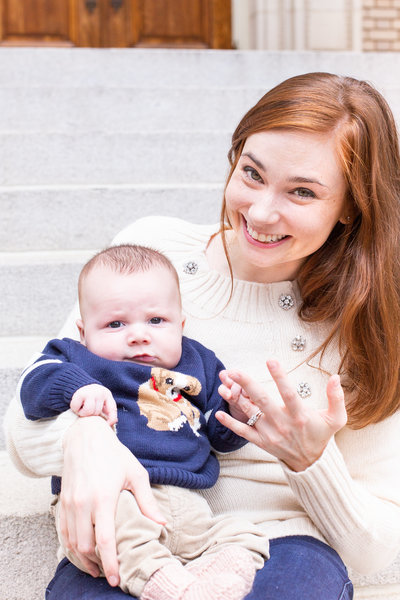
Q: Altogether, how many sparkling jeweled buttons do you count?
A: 4